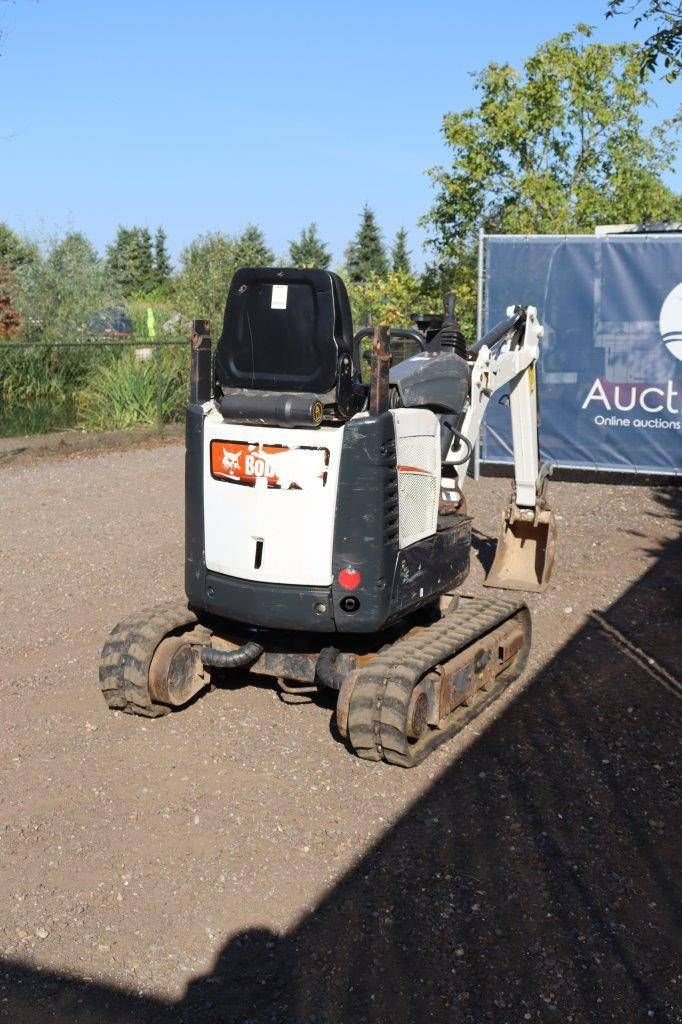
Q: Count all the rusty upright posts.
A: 2